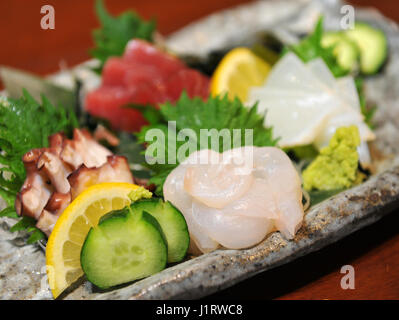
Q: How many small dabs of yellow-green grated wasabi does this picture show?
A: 2